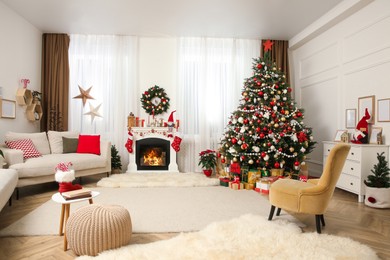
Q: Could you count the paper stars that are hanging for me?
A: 2